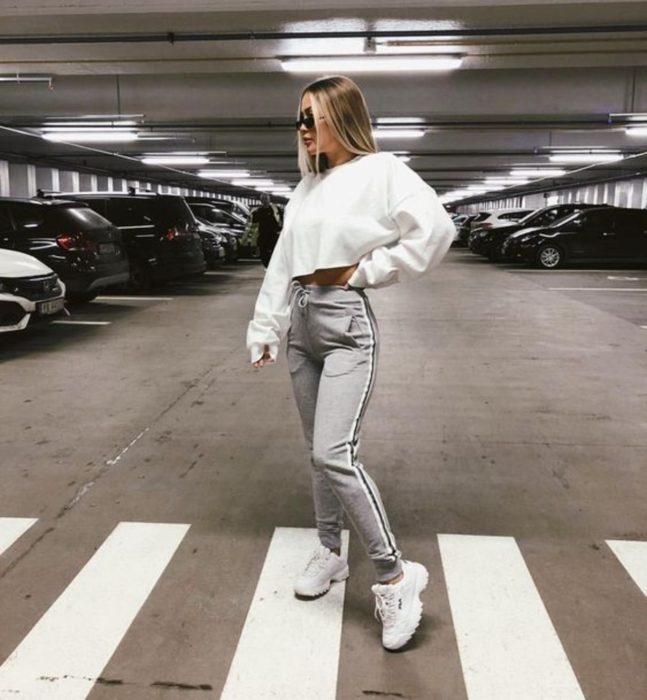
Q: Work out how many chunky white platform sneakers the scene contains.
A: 2